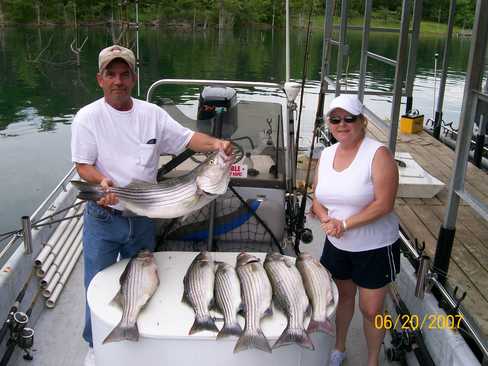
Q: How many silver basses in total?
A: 7